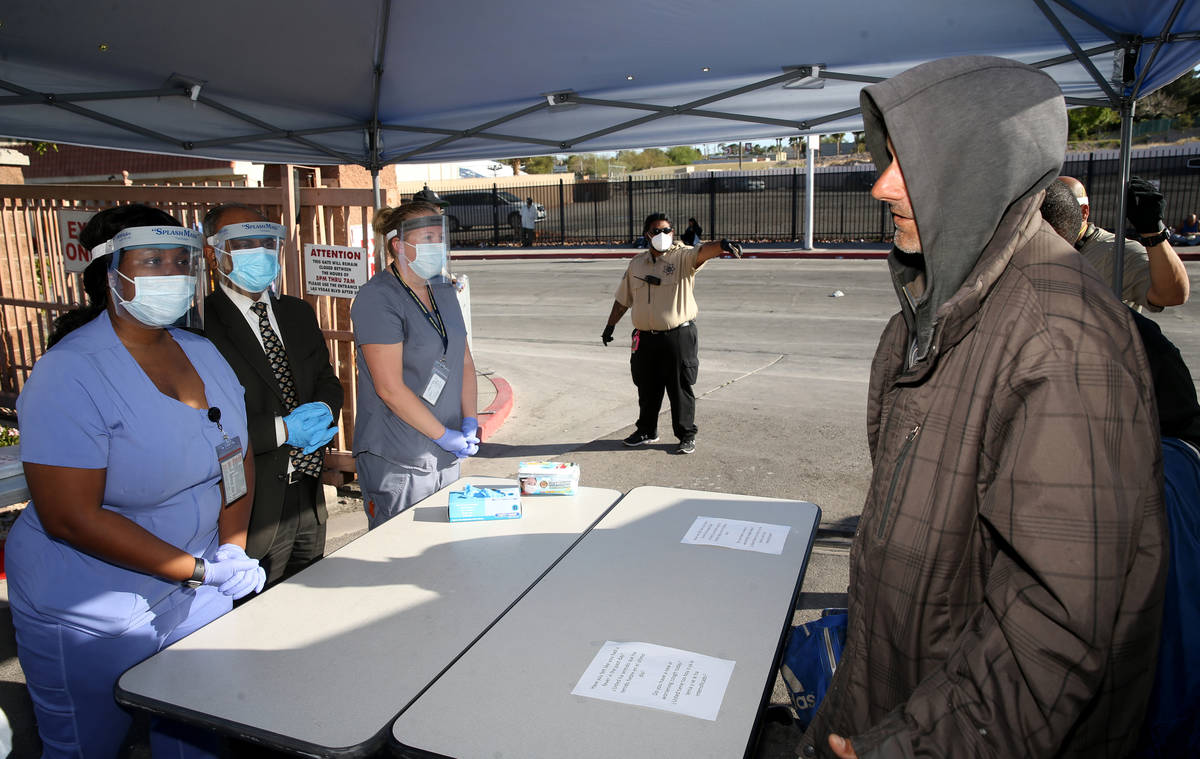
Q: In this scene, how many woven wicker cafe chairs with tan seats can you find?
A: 0